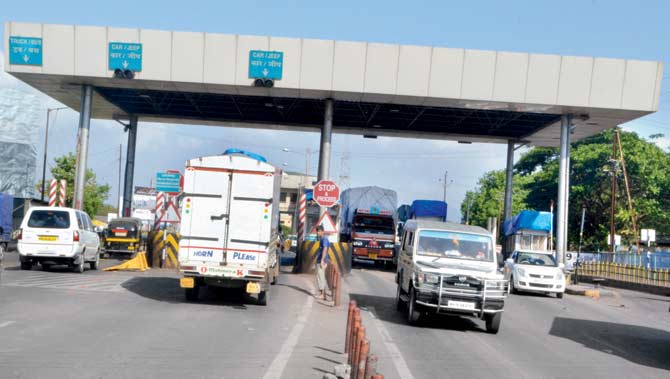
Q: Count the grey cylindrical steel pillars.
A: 5